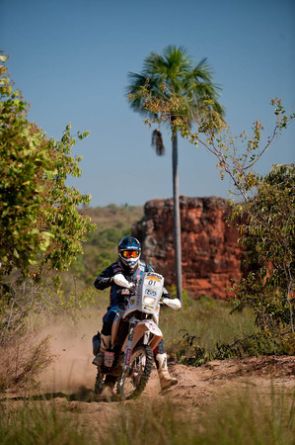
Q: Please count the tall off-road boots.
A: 2